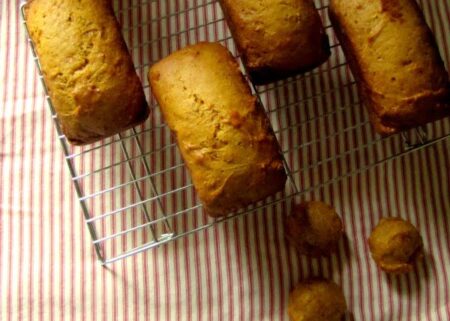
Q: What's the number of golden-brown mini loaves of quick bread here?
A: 4